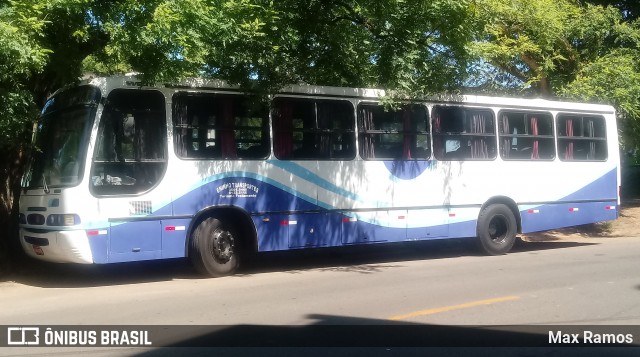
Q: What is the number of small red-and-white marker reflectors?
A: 9